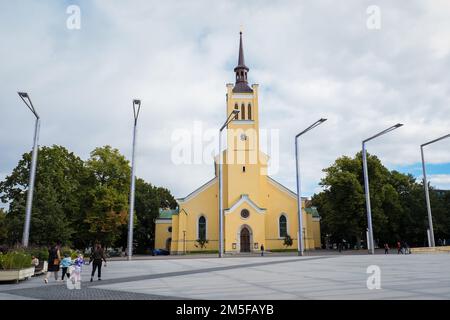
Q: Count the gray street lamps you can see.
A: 6